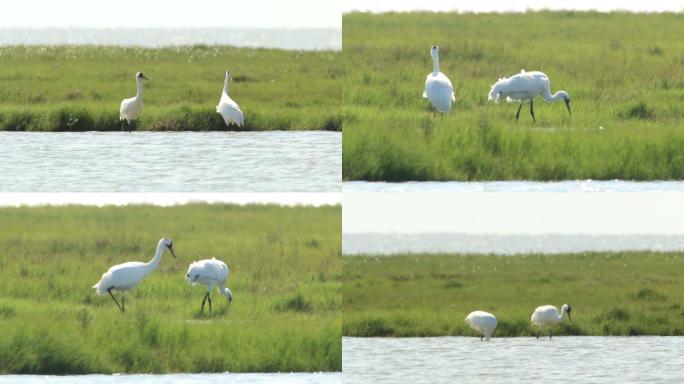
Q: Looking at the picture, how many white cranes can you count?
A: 8